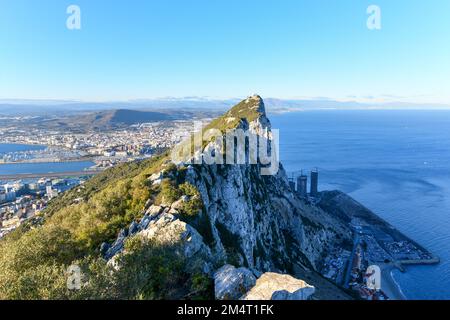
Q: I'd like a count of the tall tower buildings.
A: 3